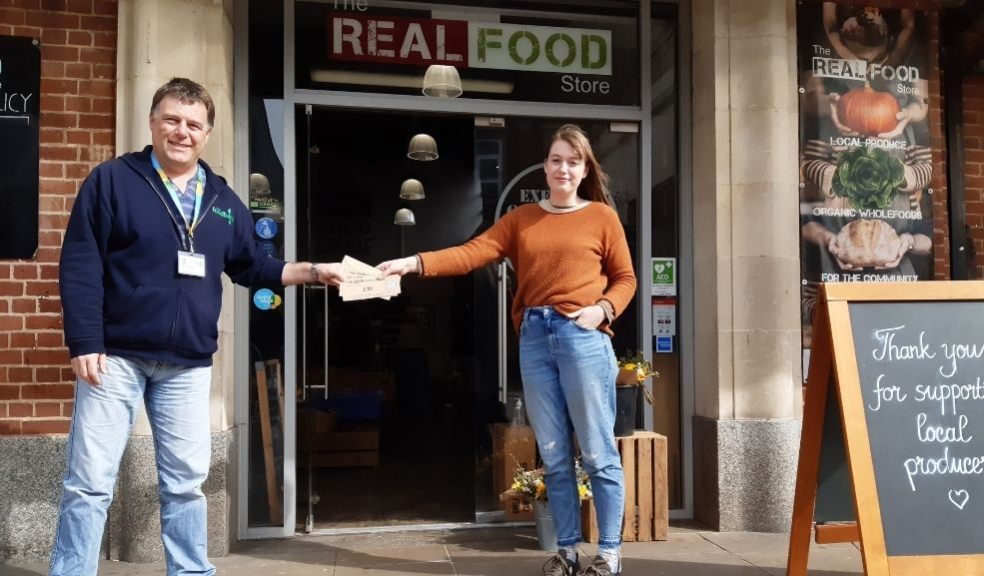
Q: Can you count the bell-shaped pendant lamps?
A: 5